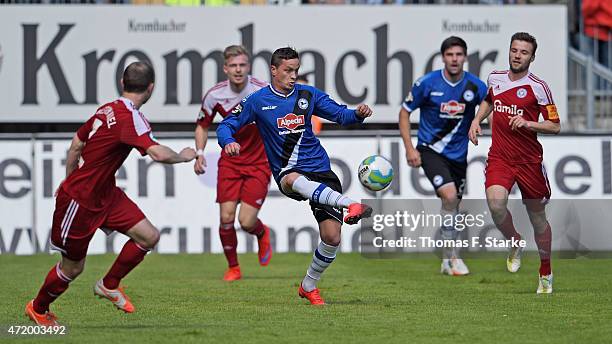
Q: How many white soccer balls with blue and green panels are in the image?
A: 1